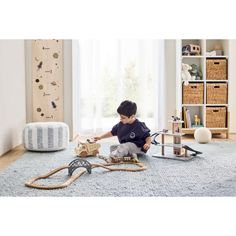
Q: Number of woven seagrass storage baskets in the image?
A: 4